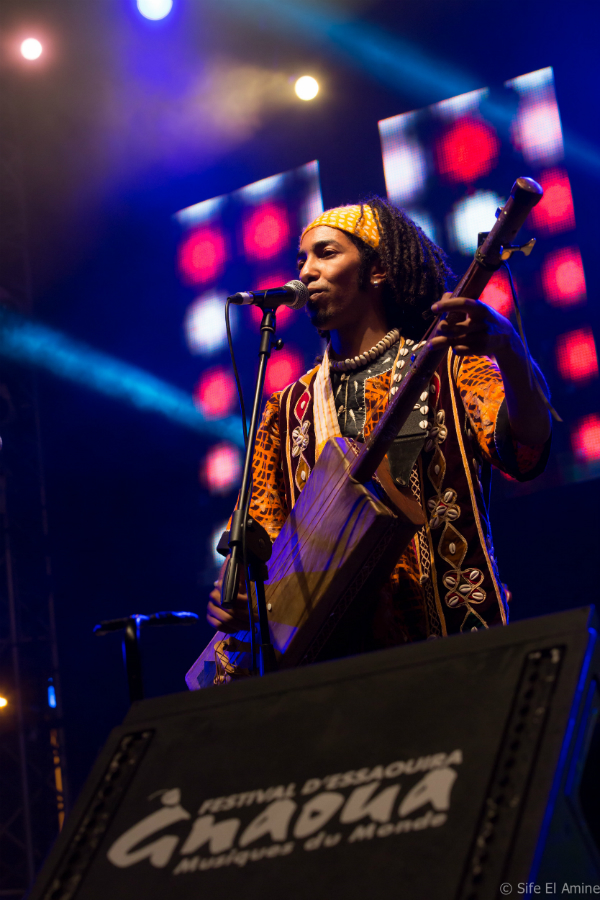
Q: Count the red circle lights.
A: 12